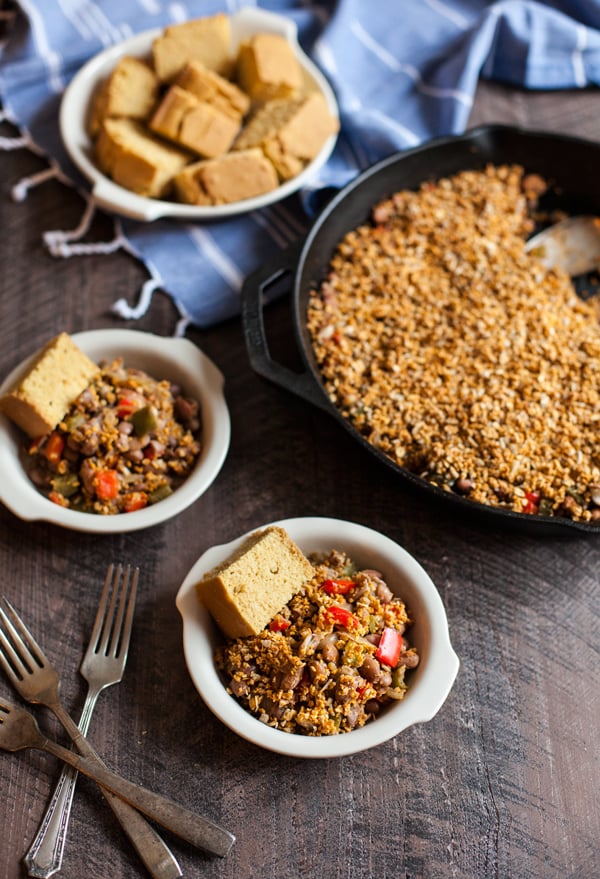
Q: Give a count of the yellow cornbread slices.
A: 10